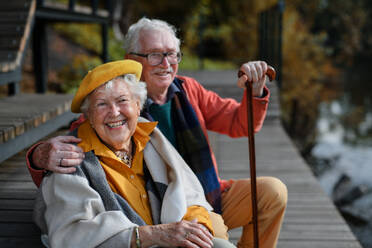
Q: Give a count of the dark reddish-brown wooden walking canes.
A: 1